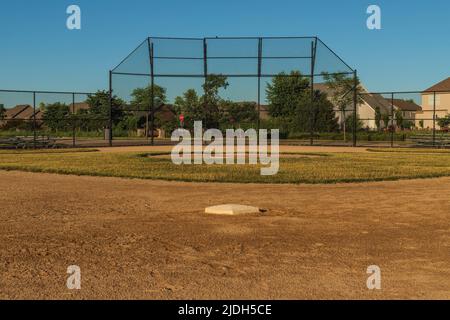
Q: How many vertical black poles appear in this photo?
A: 10